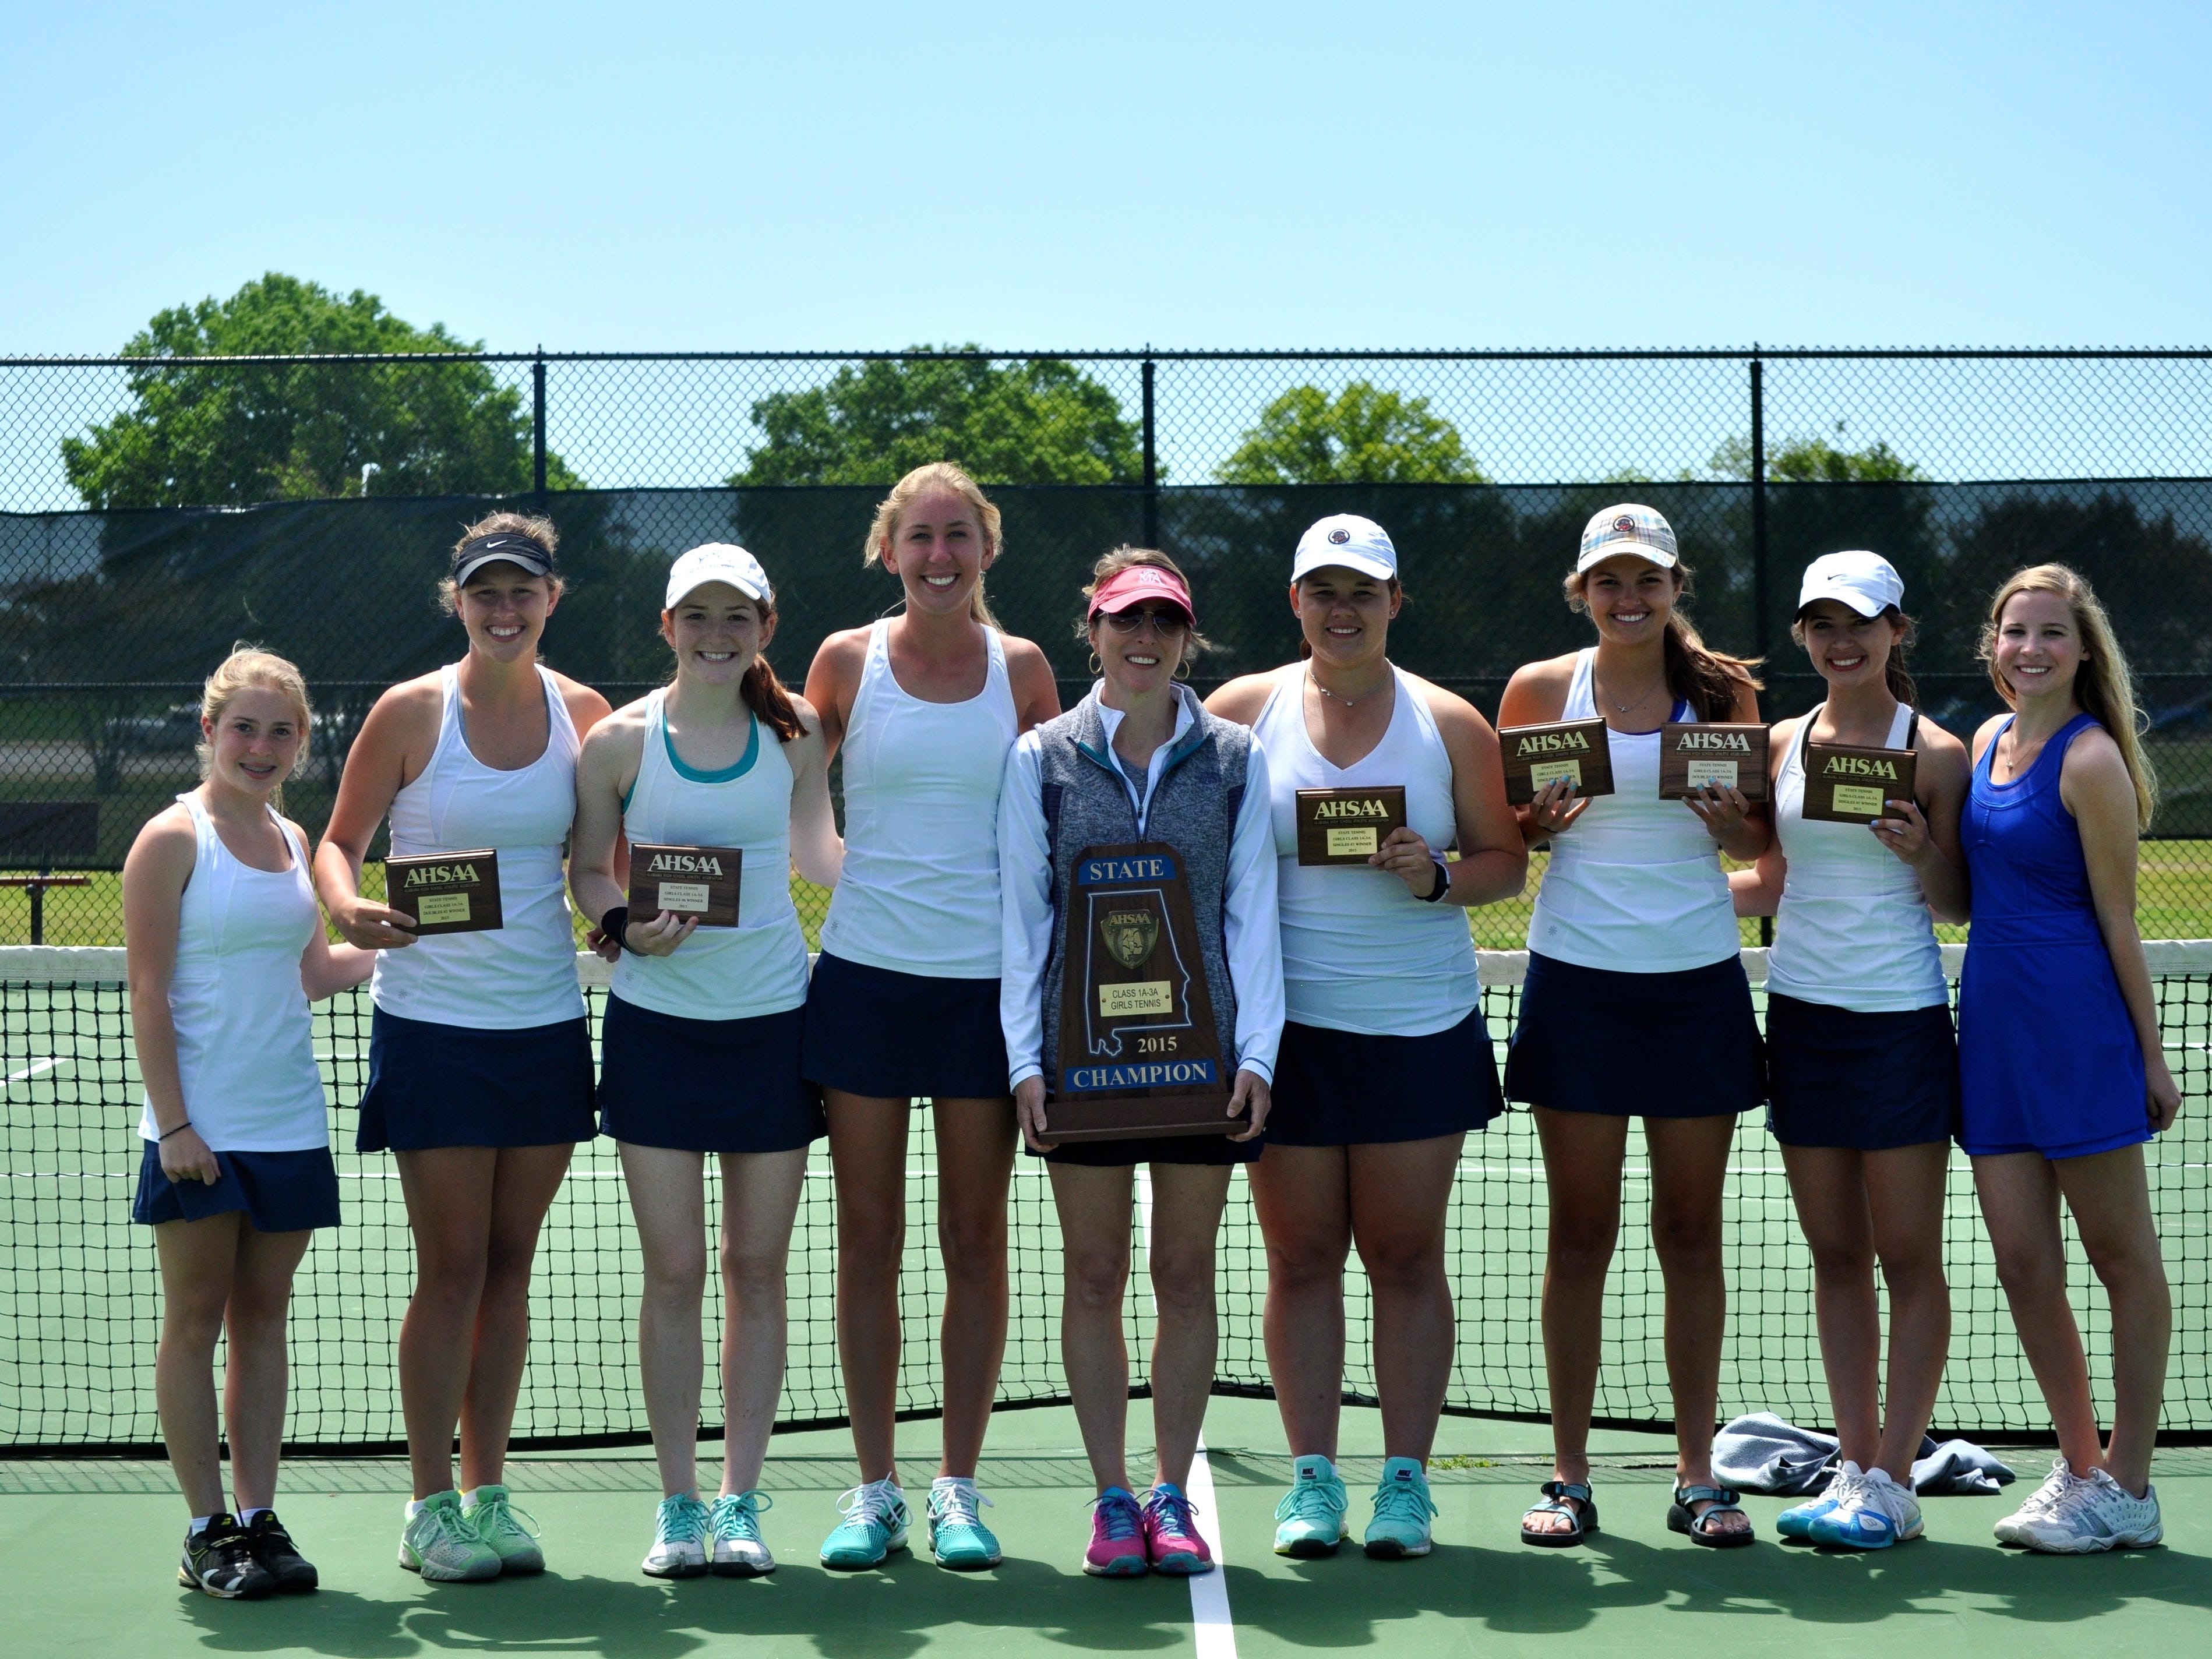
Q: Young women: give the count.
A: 8